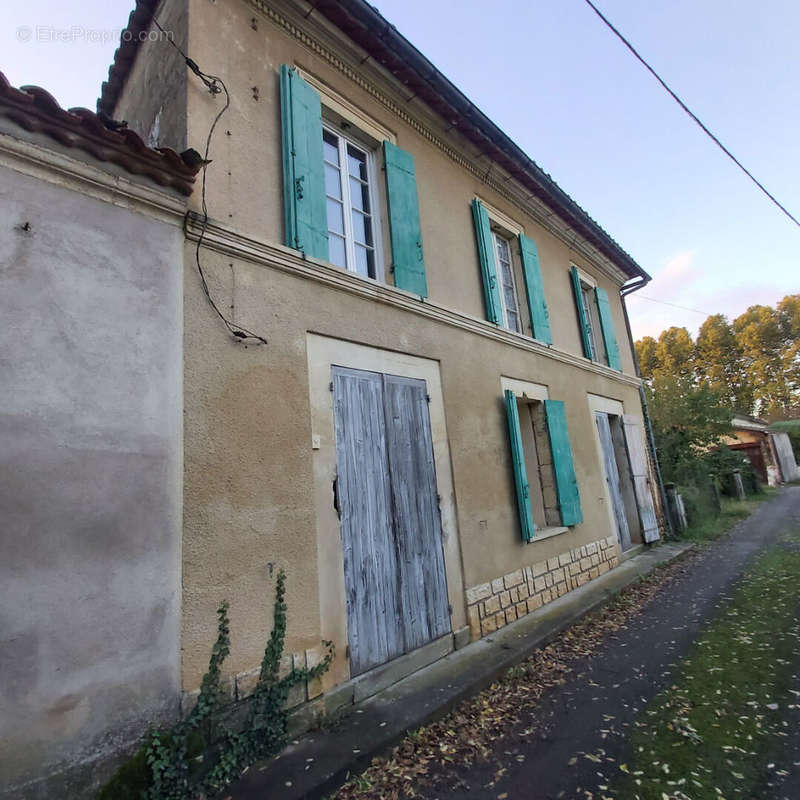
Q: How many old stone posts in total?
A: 3